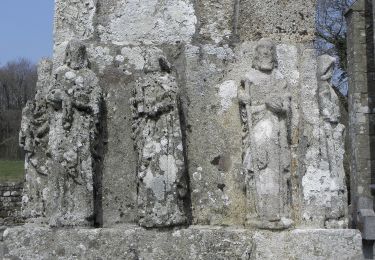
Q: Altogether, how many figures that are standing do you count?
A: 5